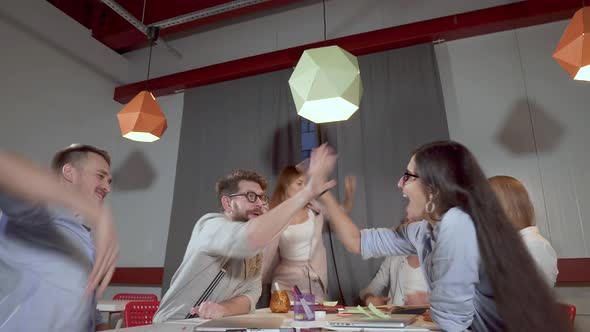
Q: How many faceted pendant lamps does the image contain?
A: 3